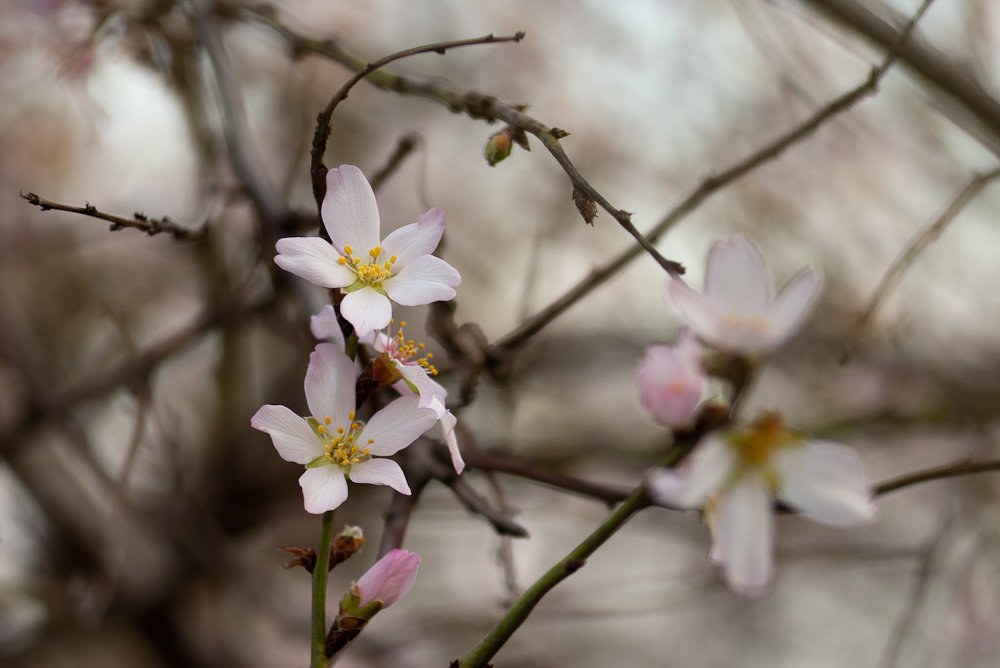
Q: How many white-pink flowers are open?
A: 5